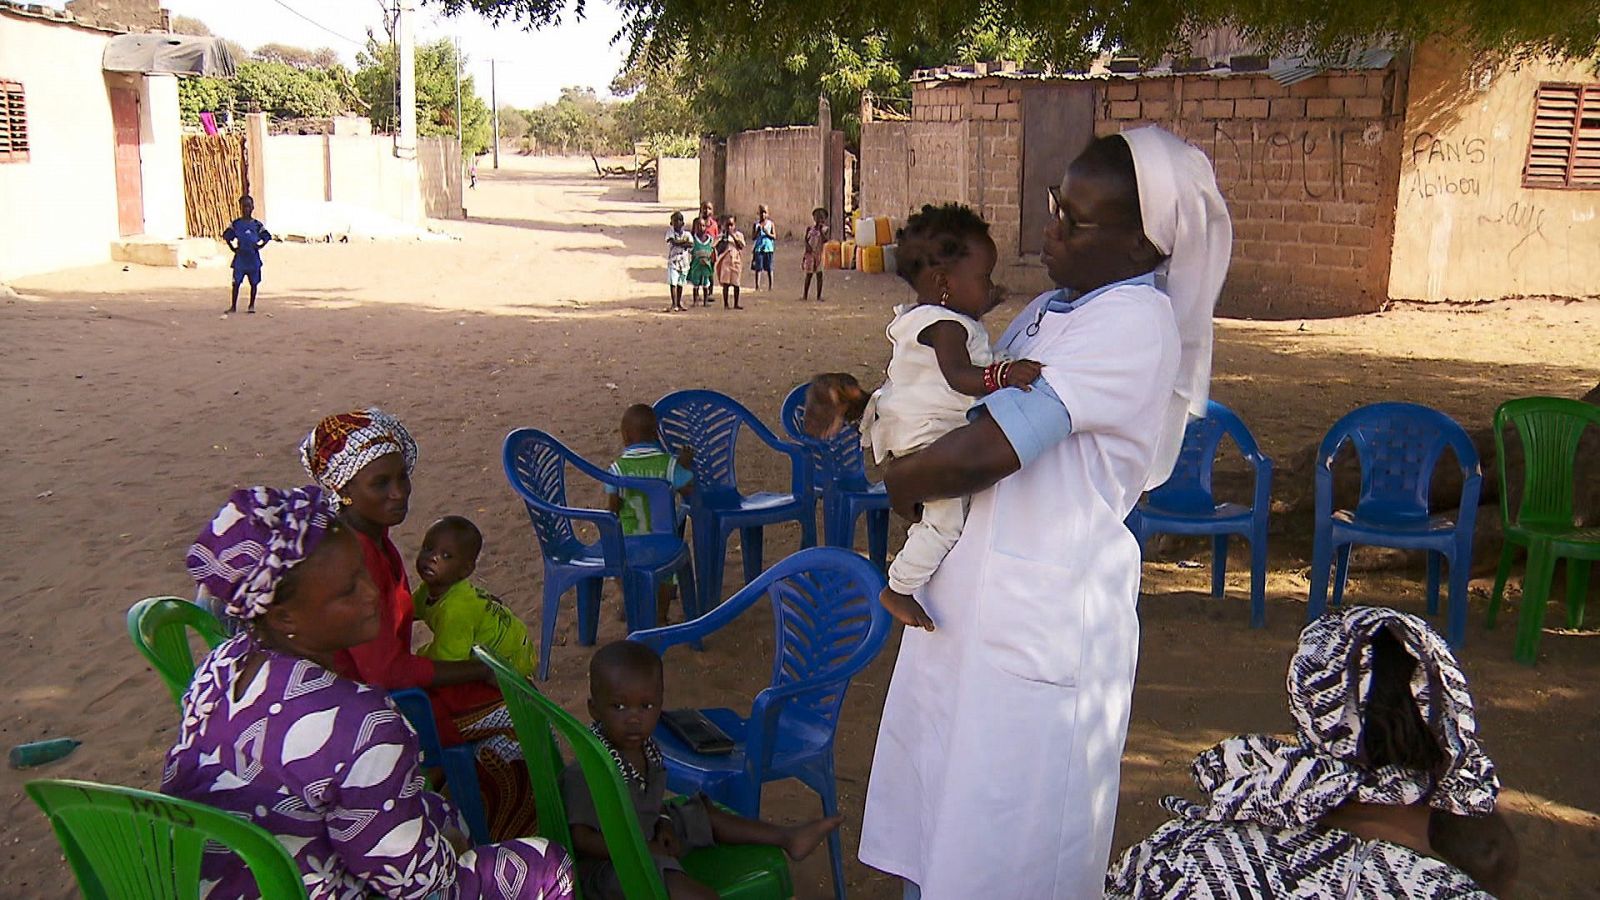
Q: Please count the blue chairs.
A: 7